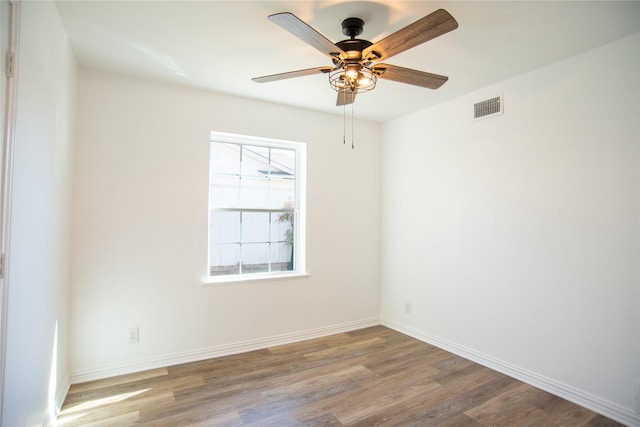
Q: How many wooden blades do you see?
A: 5